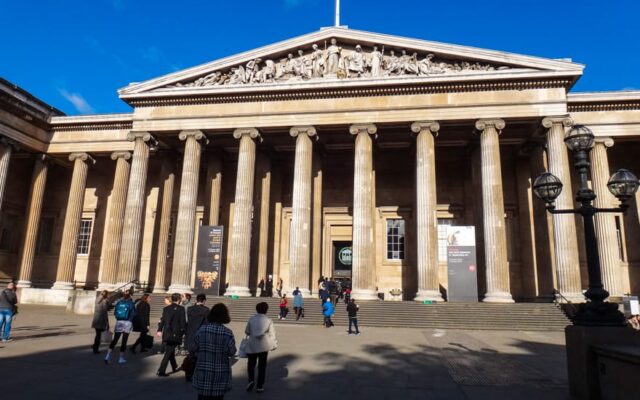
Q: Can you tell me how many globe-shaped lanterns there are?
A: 3